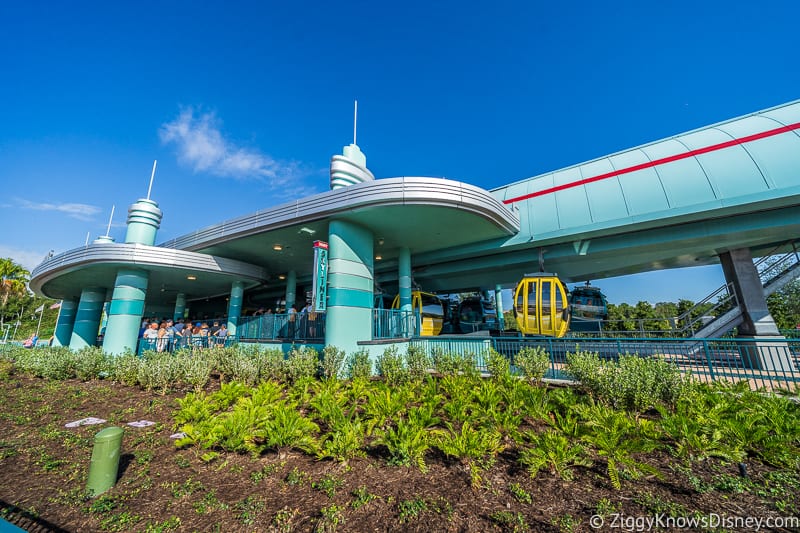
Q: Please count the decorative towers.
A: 3